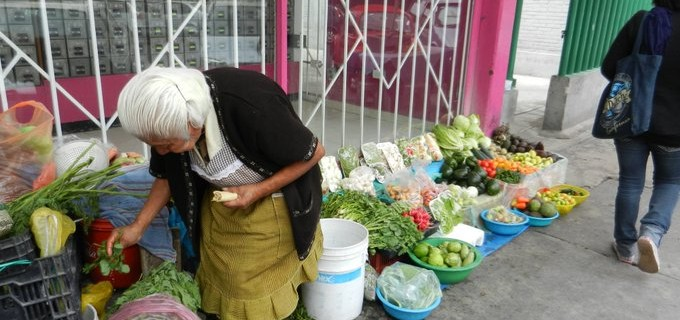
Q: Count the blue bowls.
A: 3